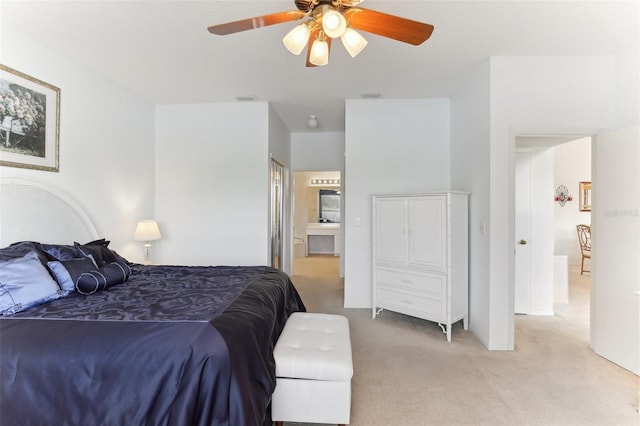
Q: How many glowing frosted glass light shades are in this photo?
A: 4